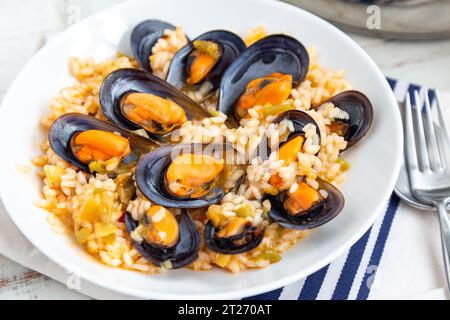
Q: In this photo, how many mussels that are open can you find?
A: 11